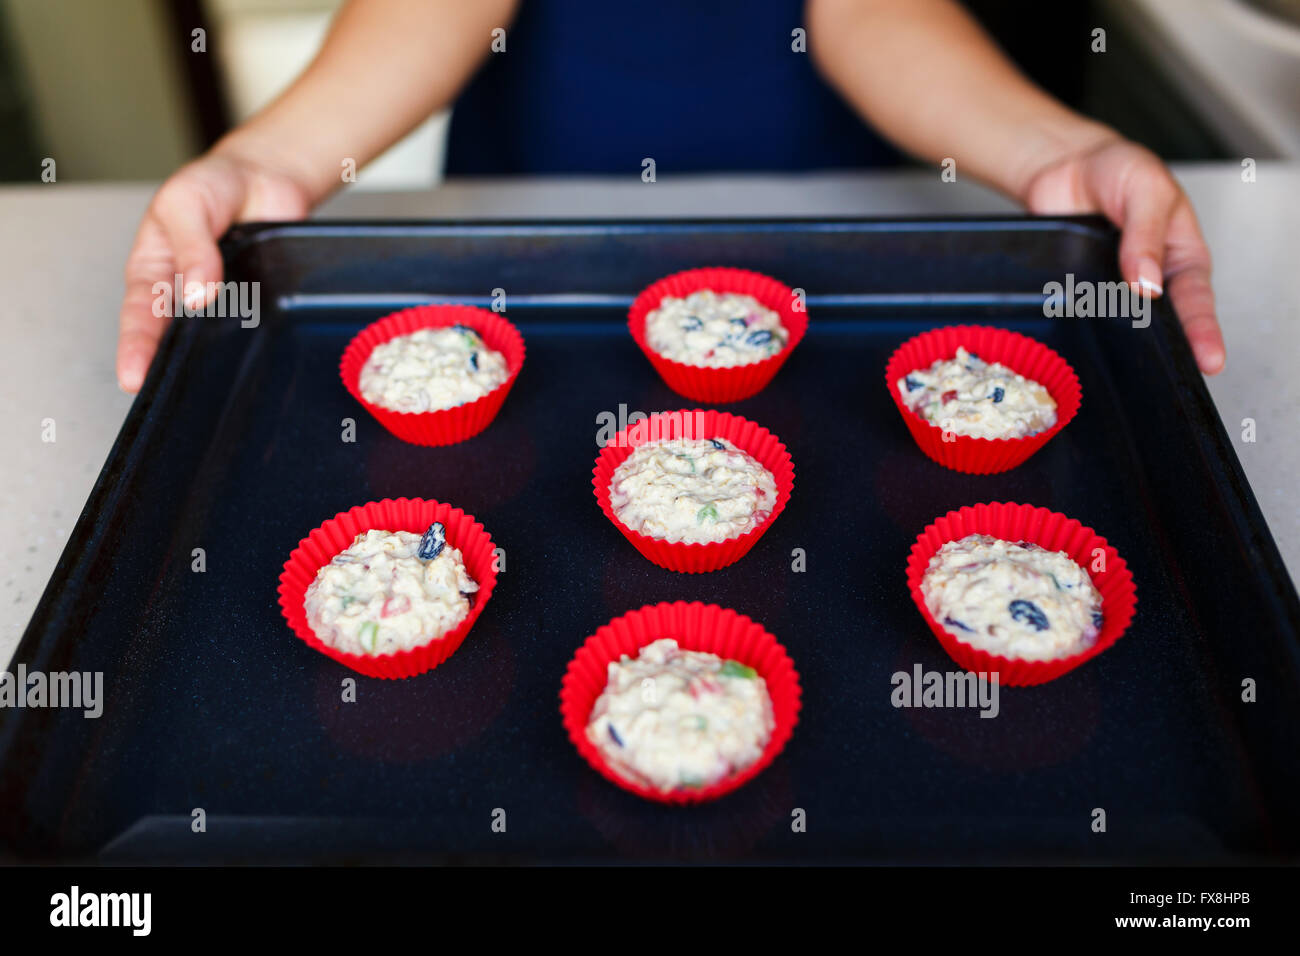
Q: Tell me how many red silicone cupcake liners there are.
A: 7